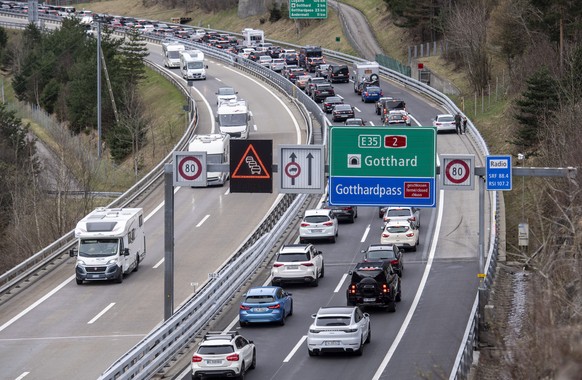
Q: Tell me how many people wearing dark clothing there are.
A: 2